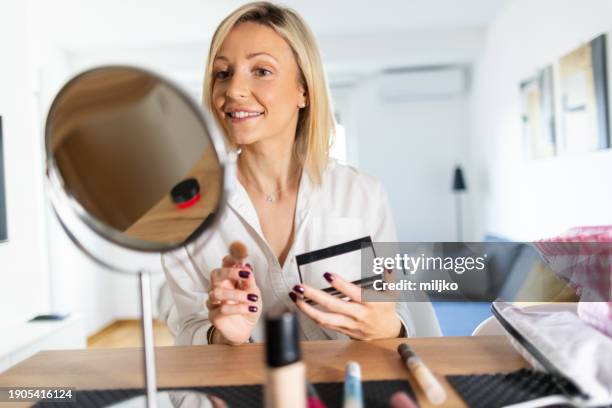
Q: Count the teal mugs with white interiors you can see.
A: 0